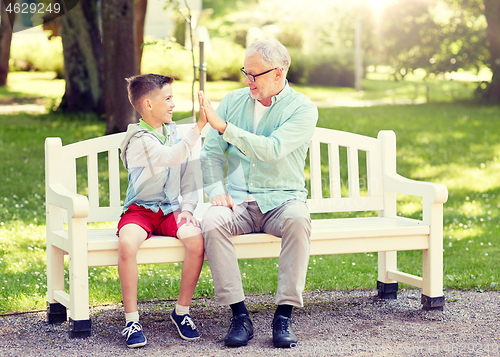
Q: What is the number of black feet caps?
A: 4